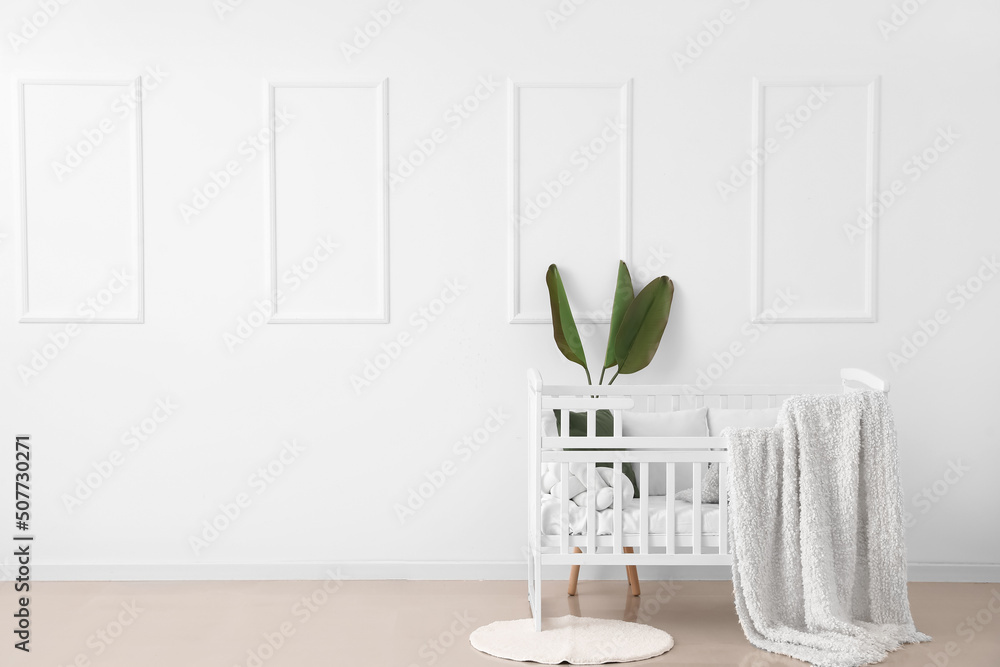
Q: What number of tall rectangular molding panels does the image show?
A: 4